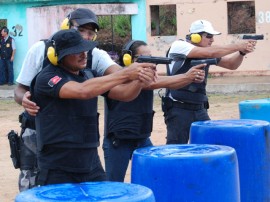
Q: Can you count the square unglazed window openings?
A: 2